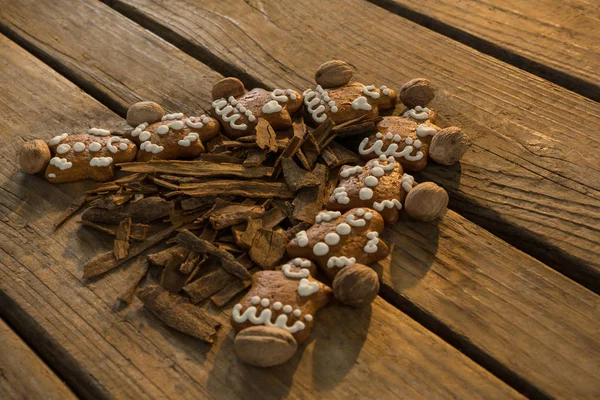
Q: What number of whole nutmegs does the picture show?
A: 9